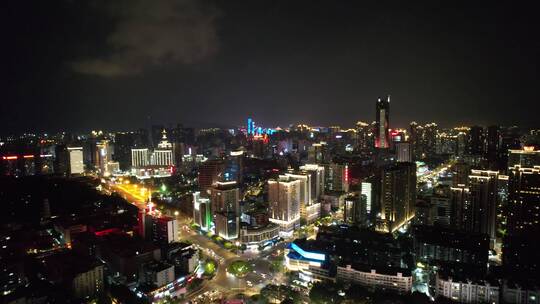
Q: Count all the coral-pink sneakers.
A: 0